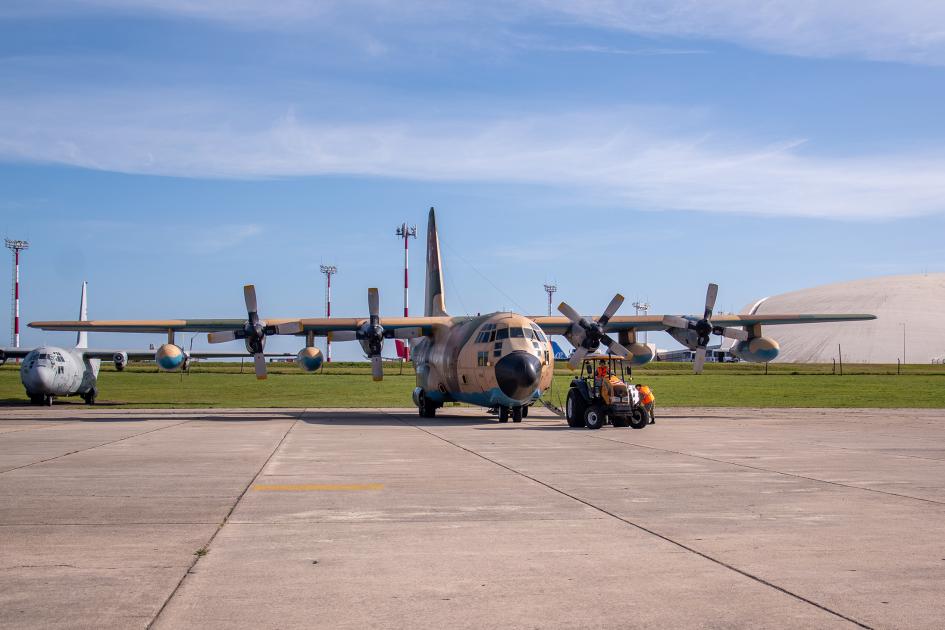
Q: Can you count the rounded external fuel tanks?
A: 4